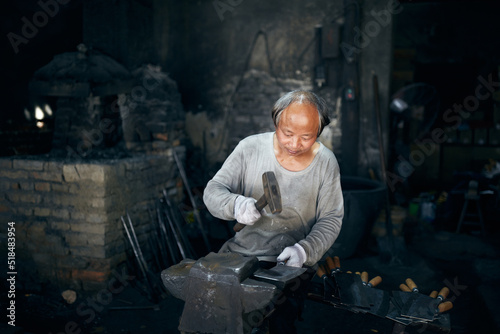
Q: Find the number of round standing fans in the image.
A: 1